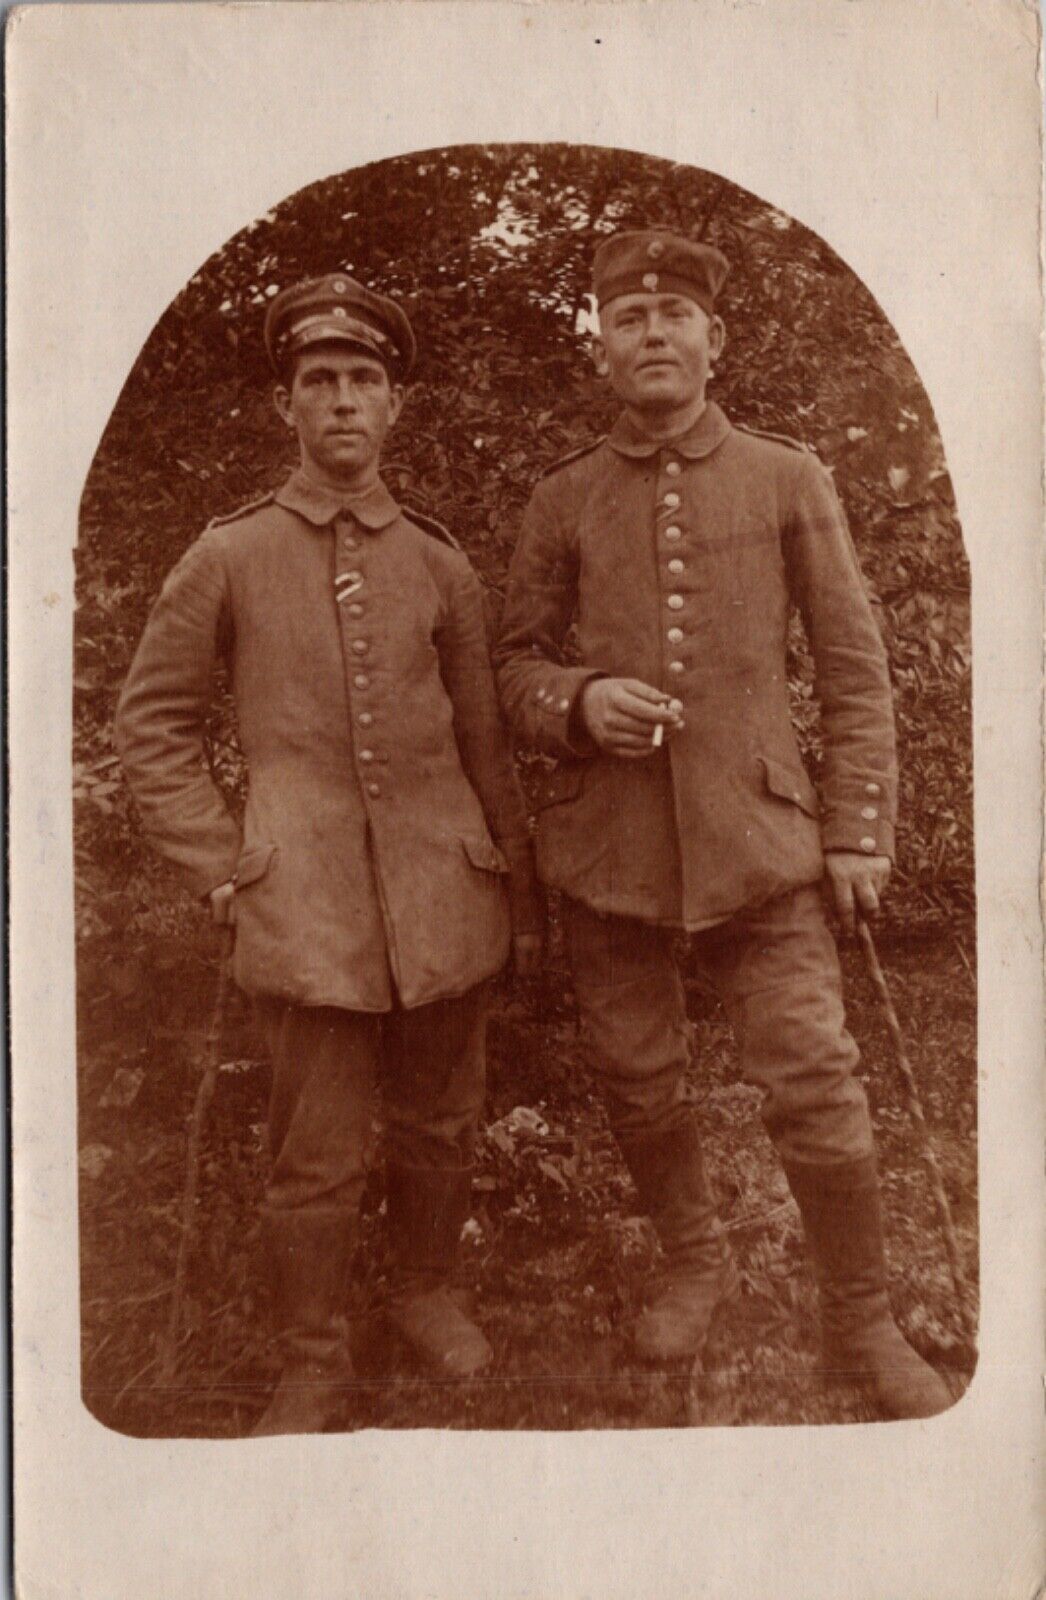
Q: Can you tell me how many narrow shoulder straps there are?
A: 4